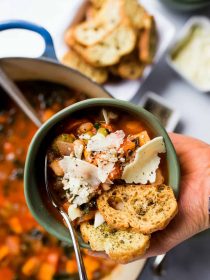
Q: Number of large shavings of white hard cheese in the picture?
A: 3